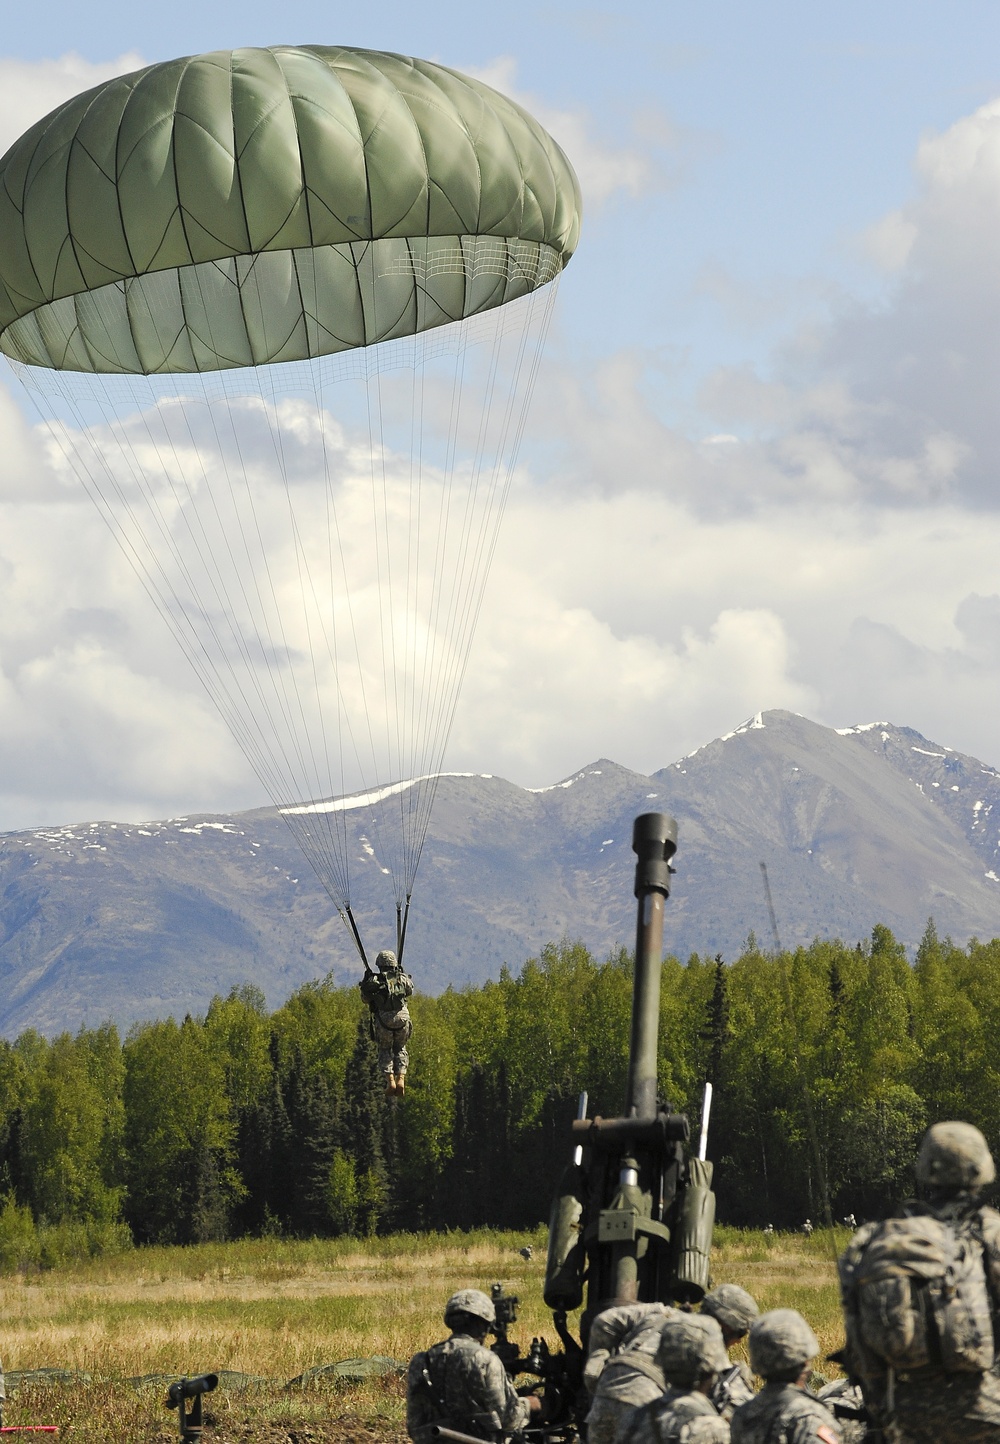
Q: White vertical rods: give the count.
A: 2